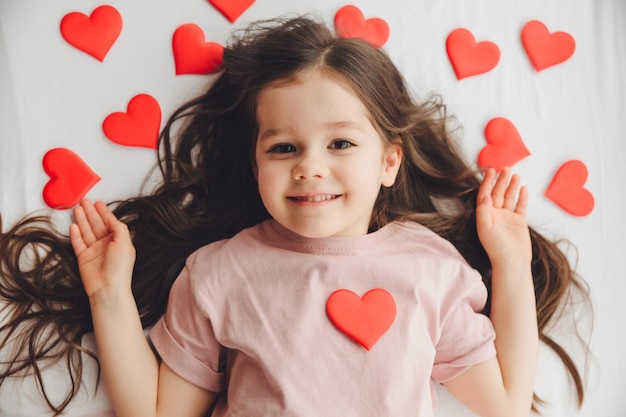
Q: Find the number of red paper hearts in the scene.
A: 11